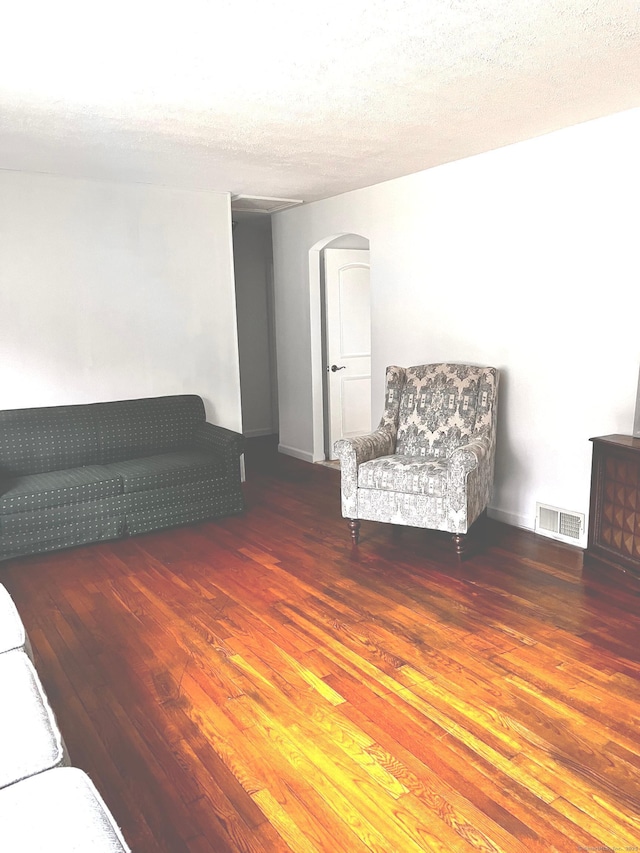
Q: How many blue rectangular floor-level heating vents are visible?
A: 0